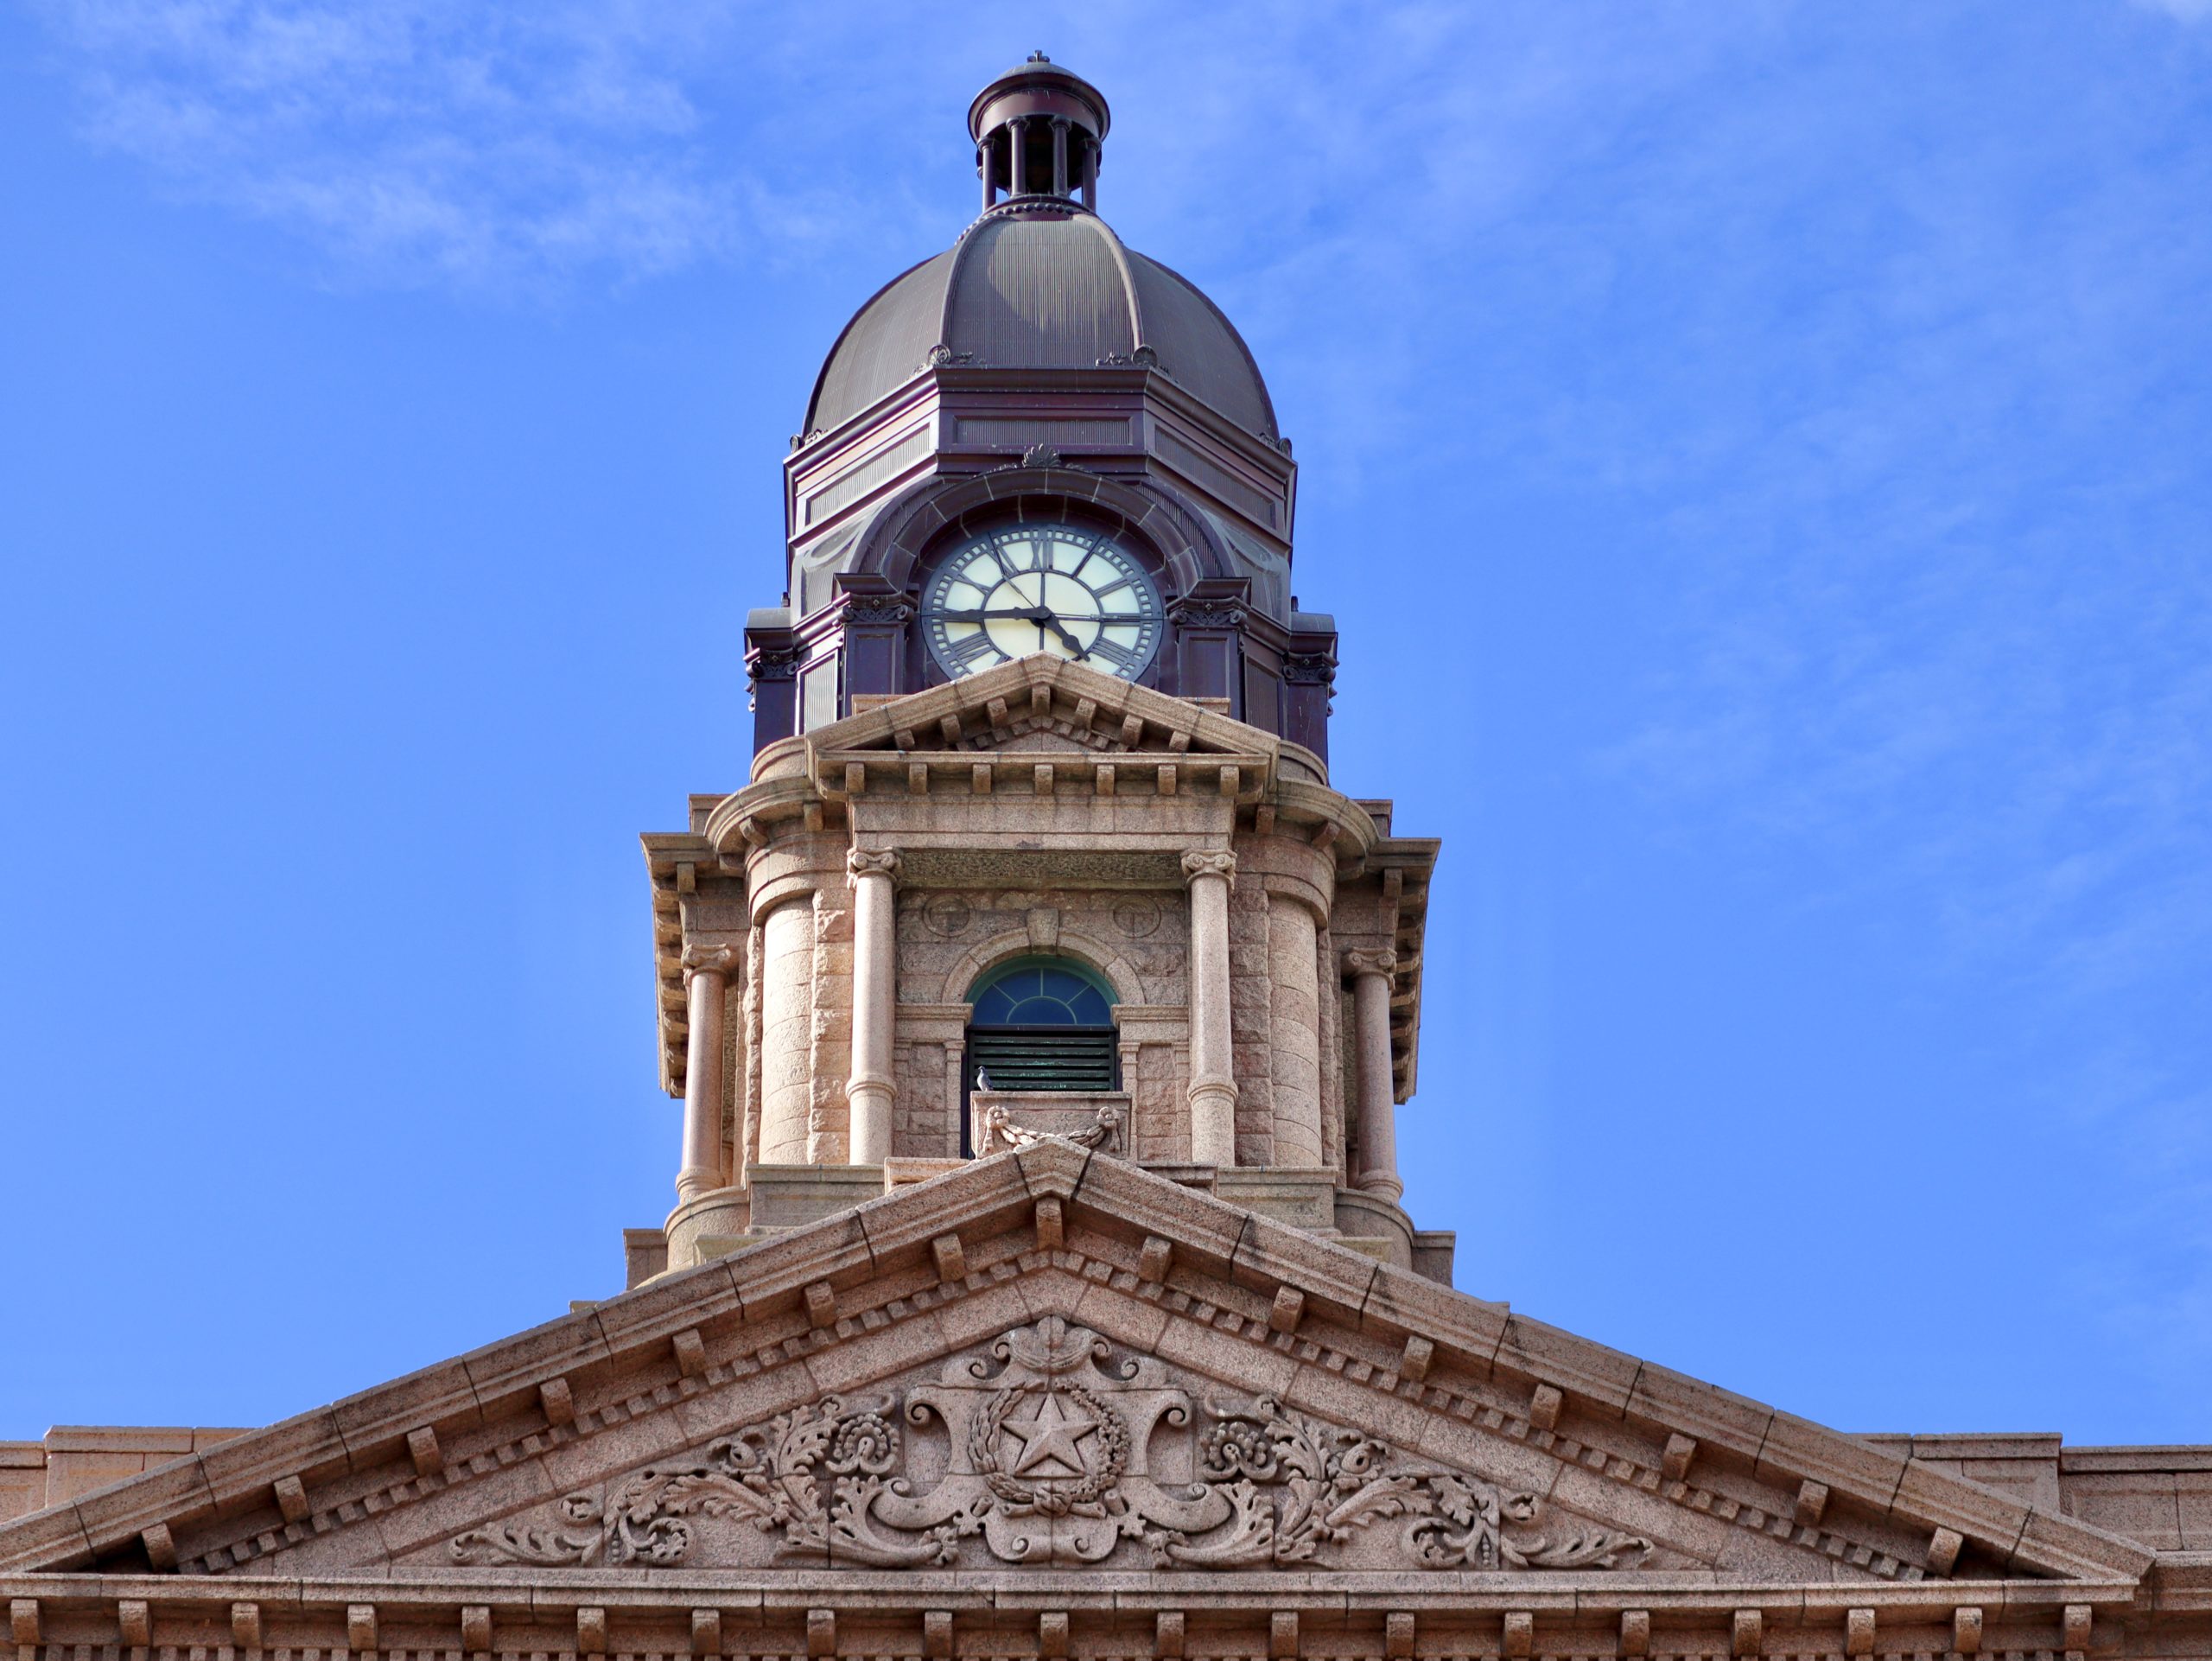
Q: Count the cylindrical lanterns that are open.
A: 1